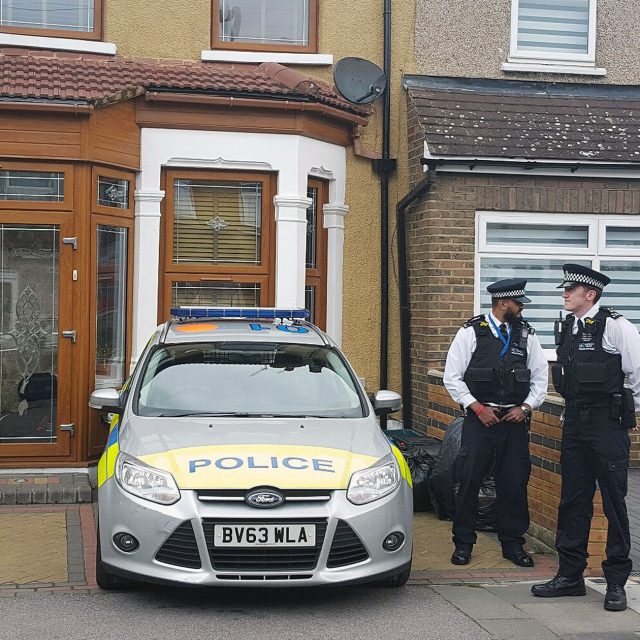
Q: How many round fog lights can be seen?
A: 2